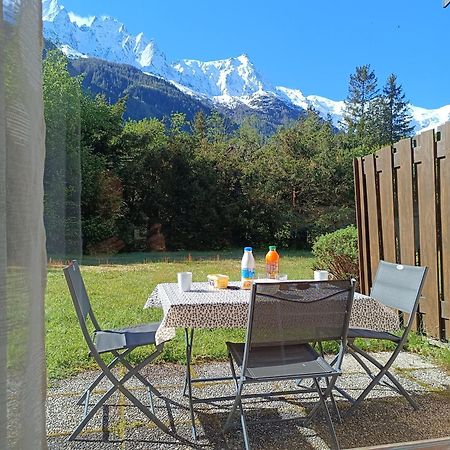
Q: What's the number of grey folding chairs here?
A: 3